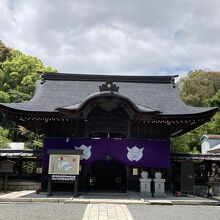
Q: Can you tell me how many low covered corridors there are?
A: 2